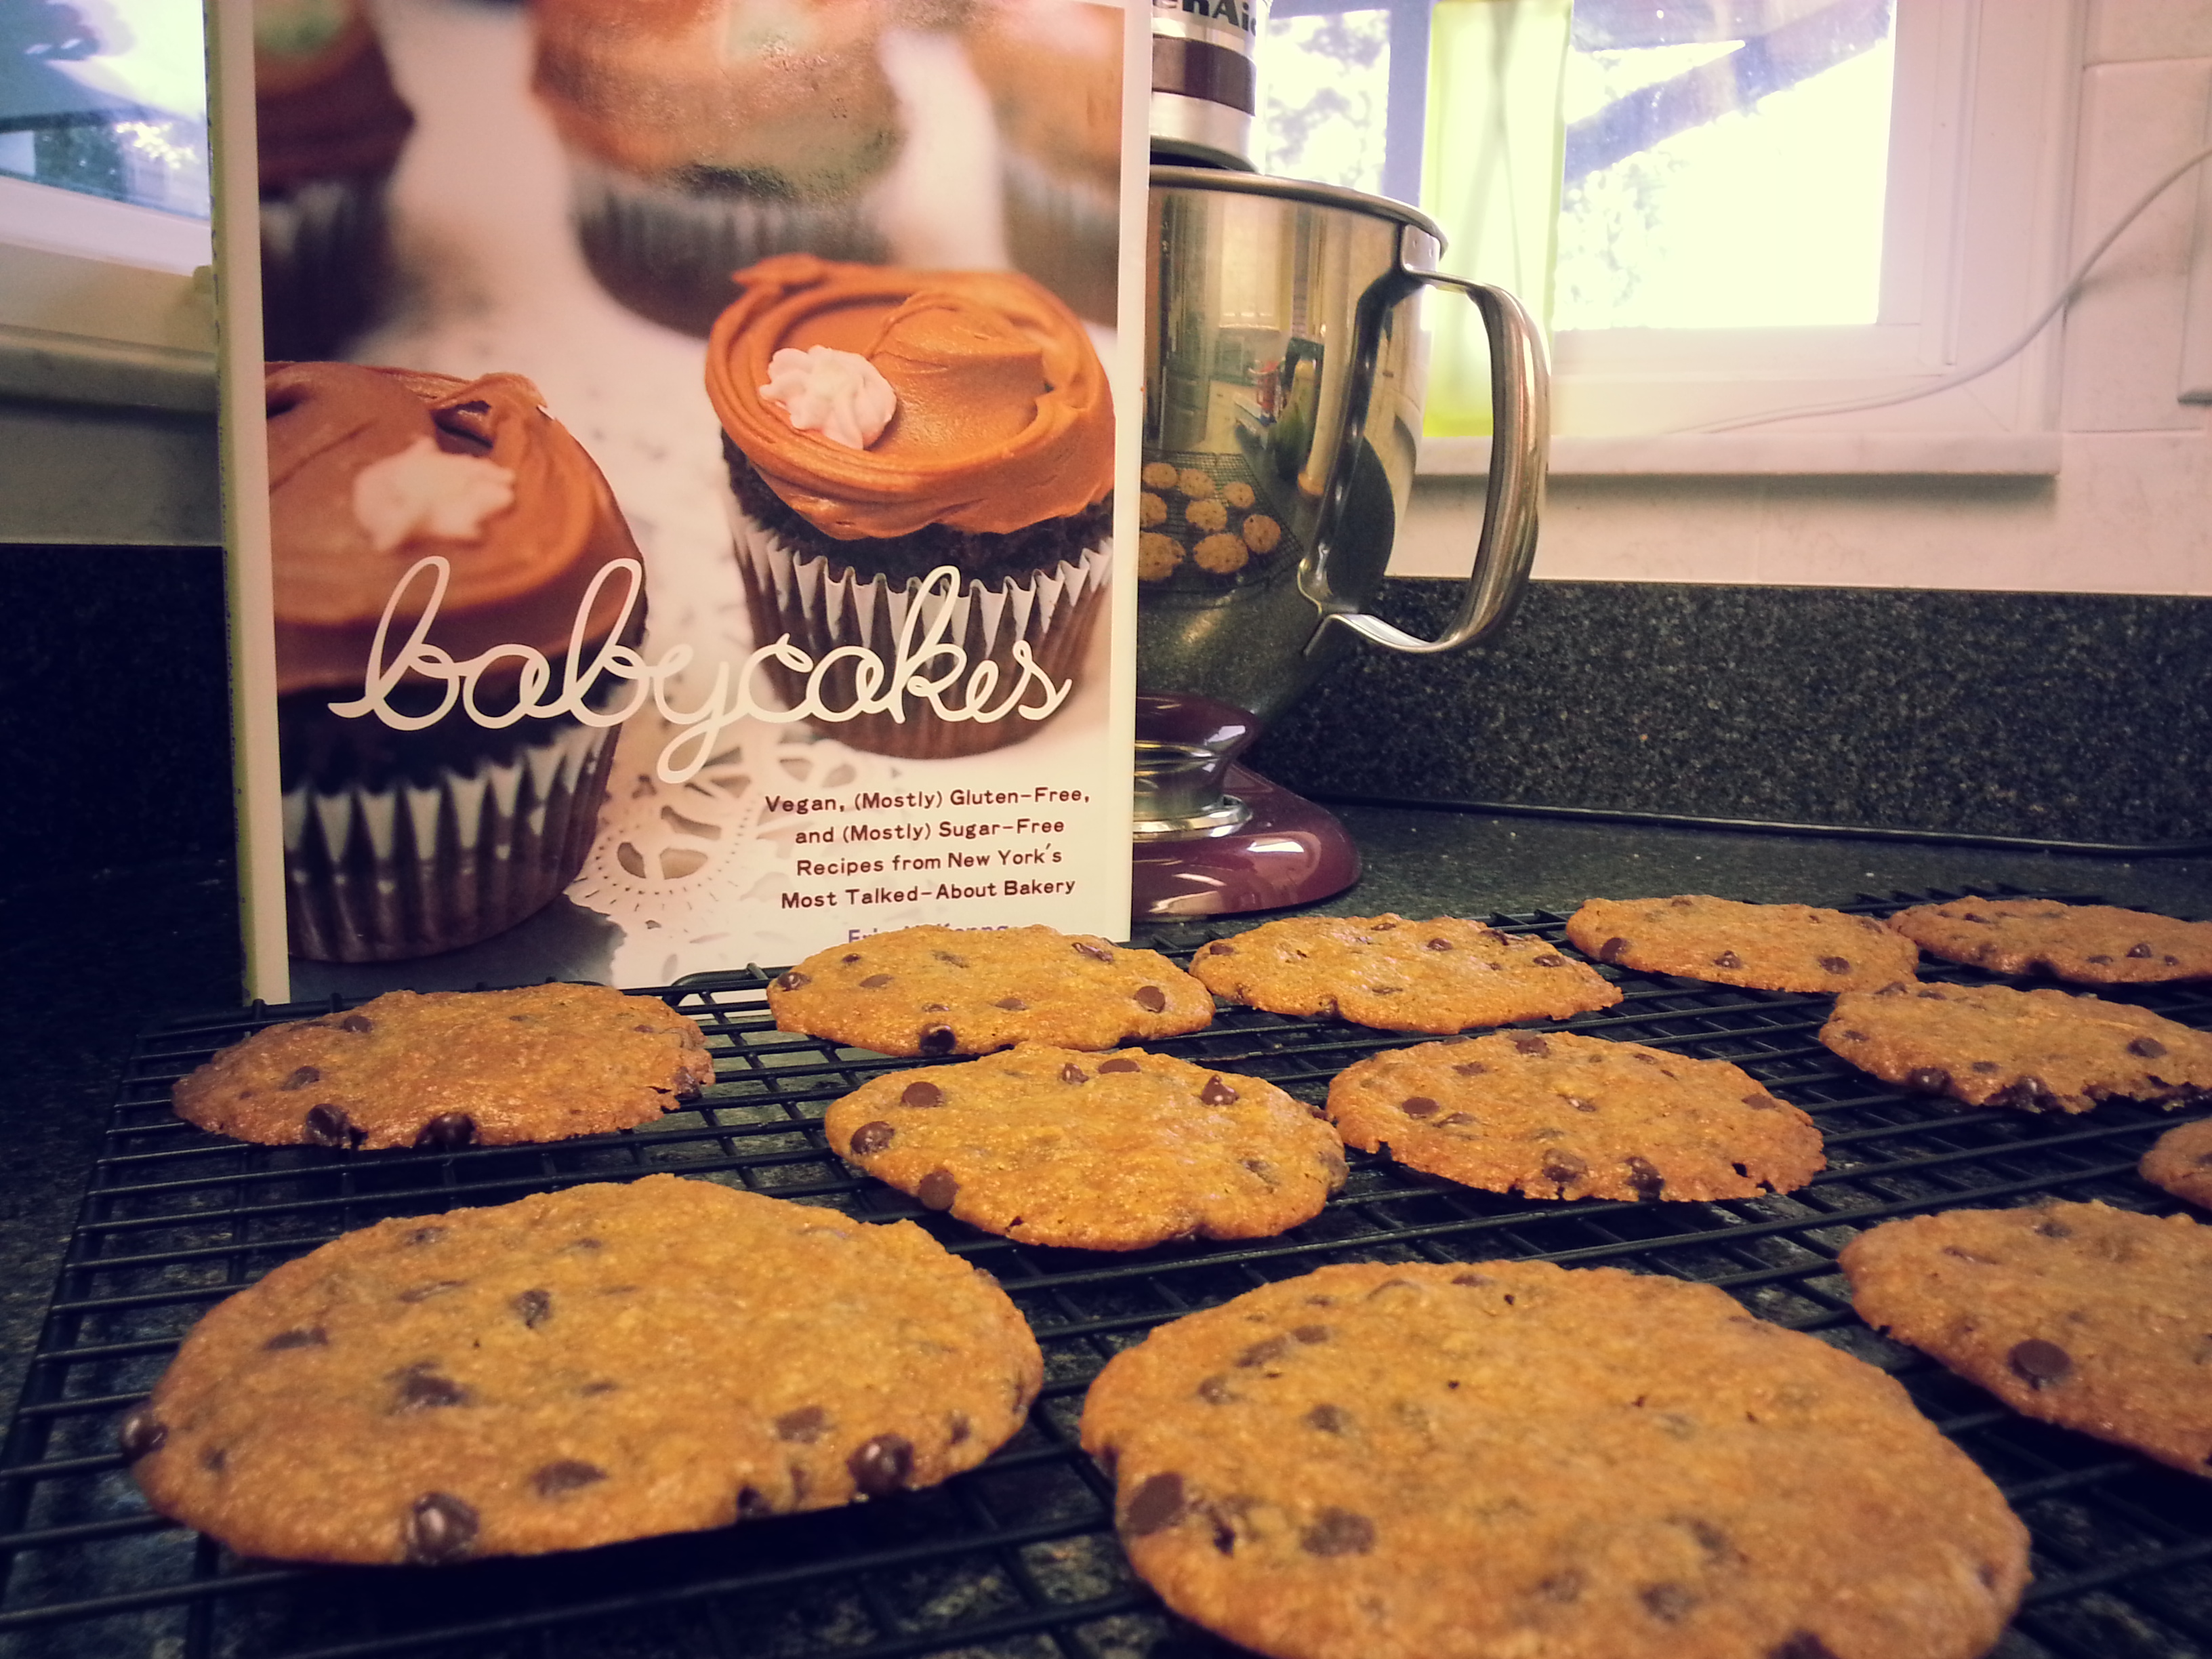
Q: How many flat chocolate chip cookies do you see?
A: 12